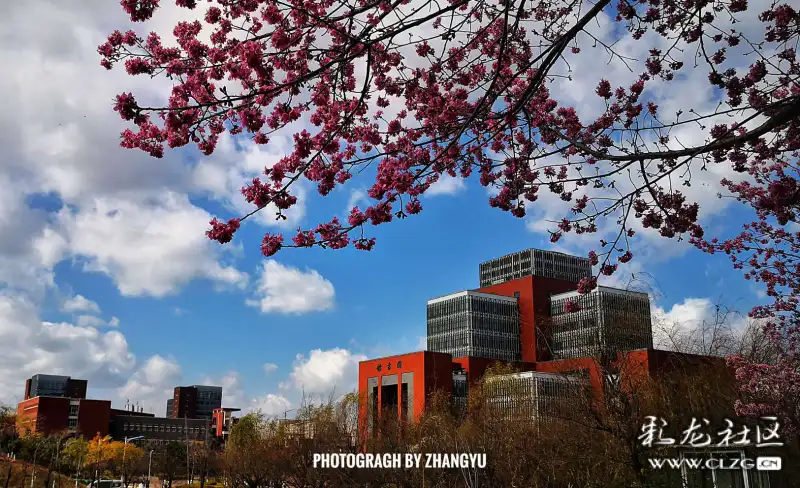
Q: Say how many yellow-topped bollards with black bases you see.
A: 0